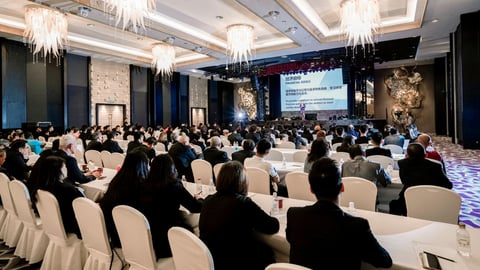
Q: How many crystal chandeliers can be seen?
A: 5